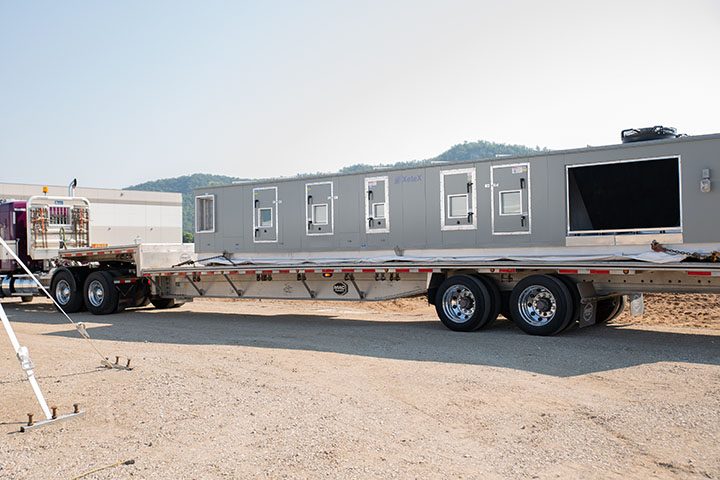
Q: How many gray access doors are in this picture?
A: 5